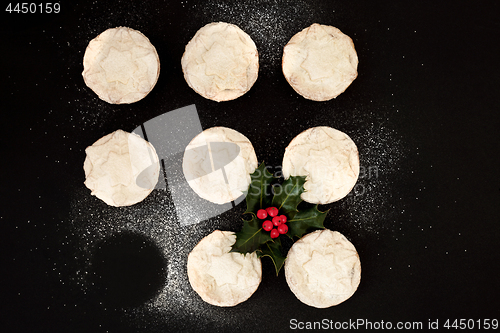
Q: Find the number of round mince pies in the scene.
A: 8